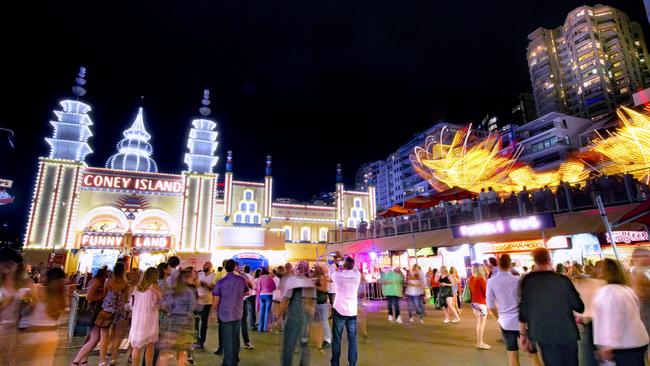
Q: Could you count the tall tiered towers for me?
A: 2